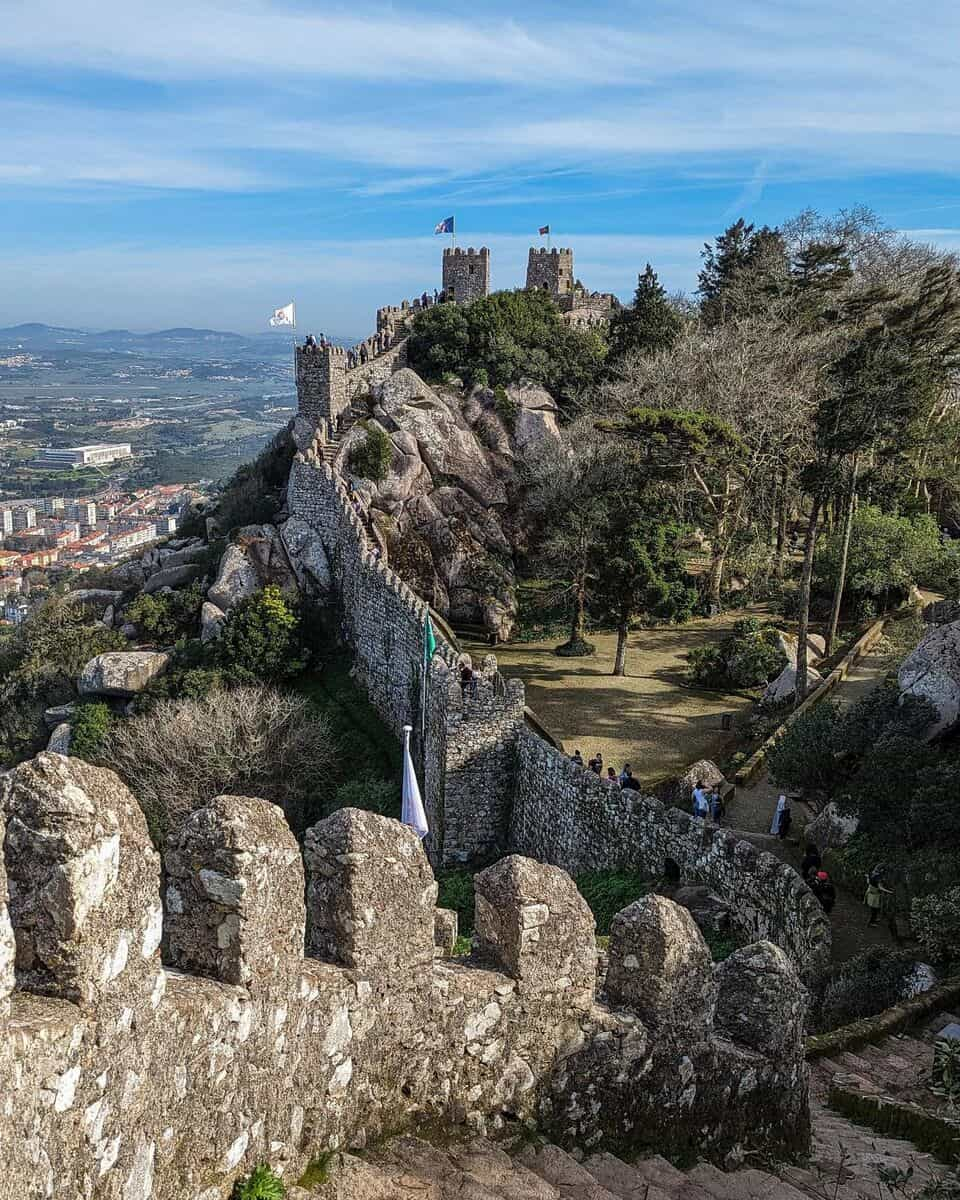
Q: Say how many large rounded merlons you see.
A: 6